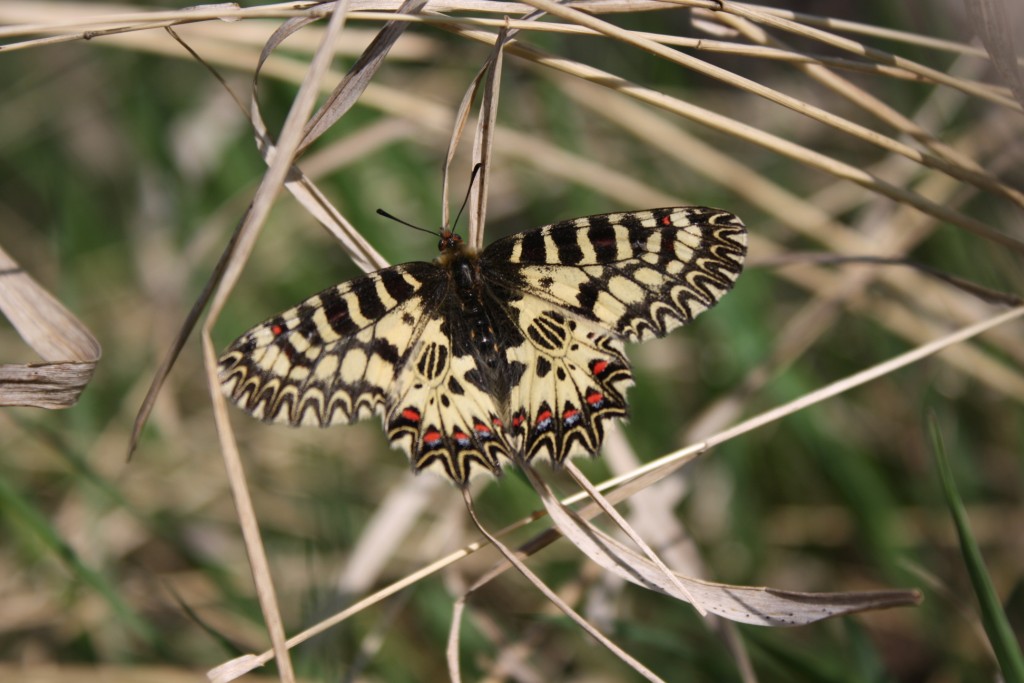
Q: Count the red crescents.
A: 10